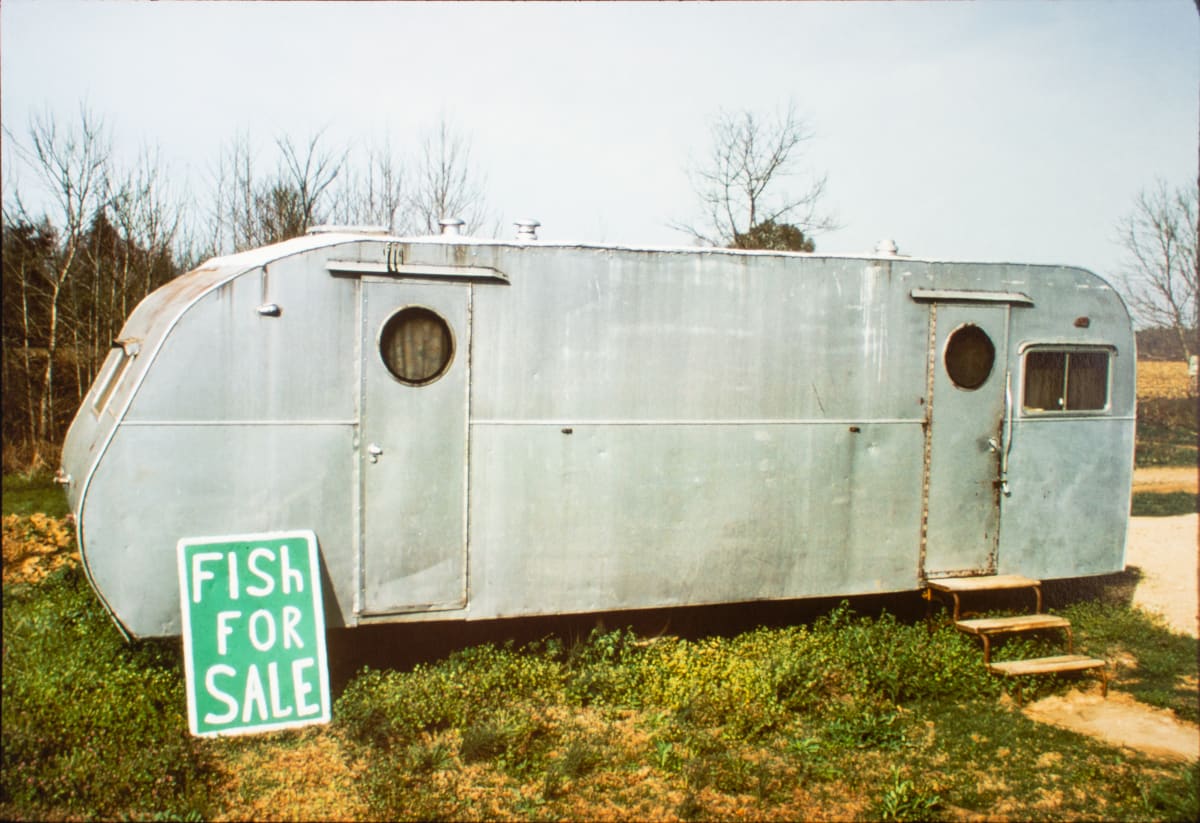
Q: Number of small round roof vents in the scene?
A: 3